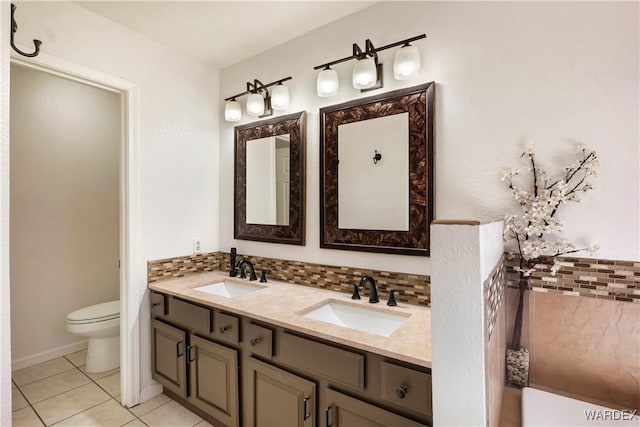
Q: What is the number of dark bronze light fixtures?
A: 2